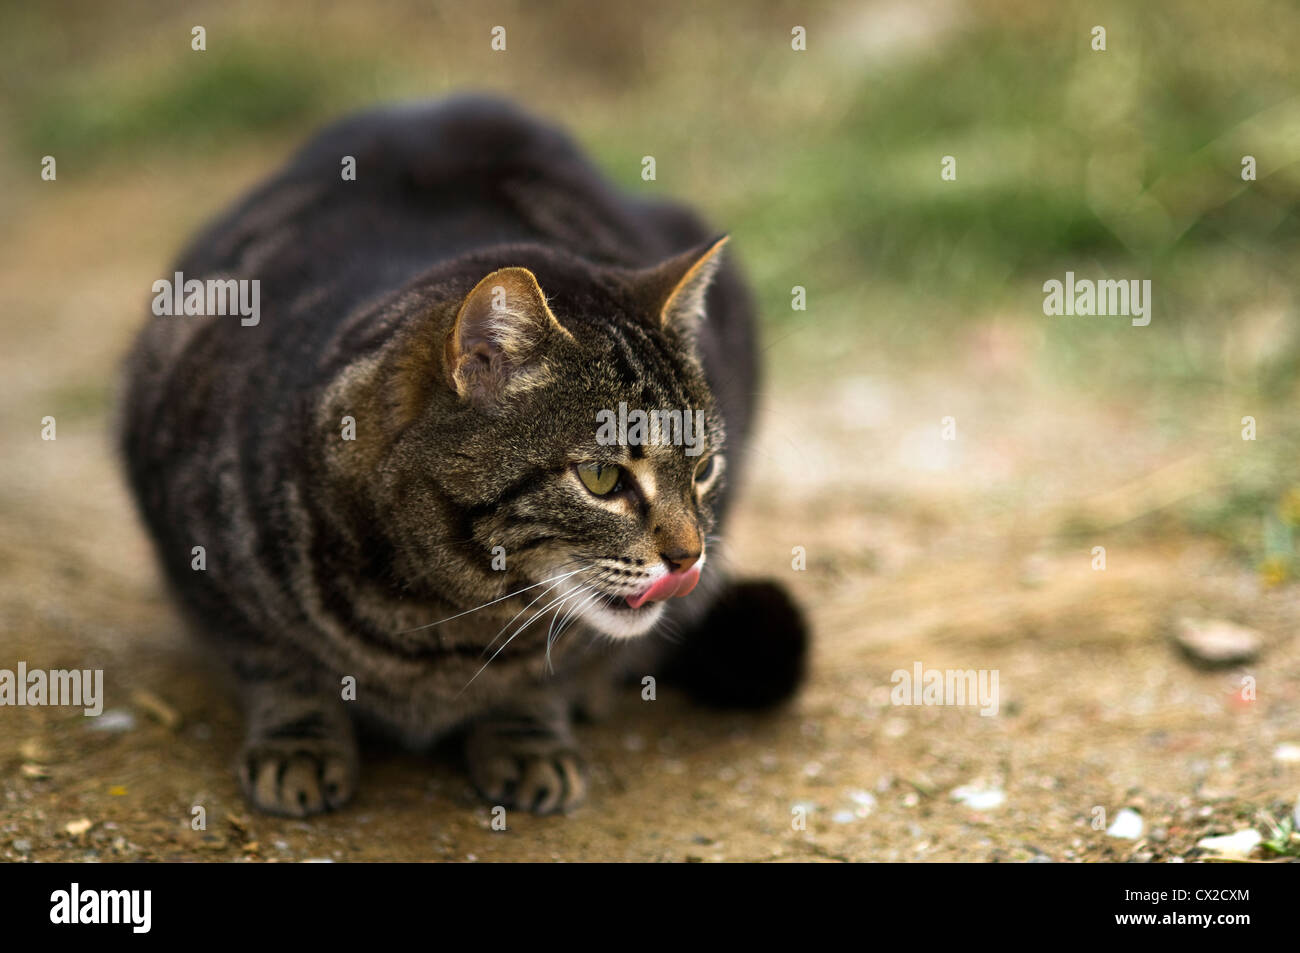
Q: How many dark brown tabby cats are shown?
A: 1